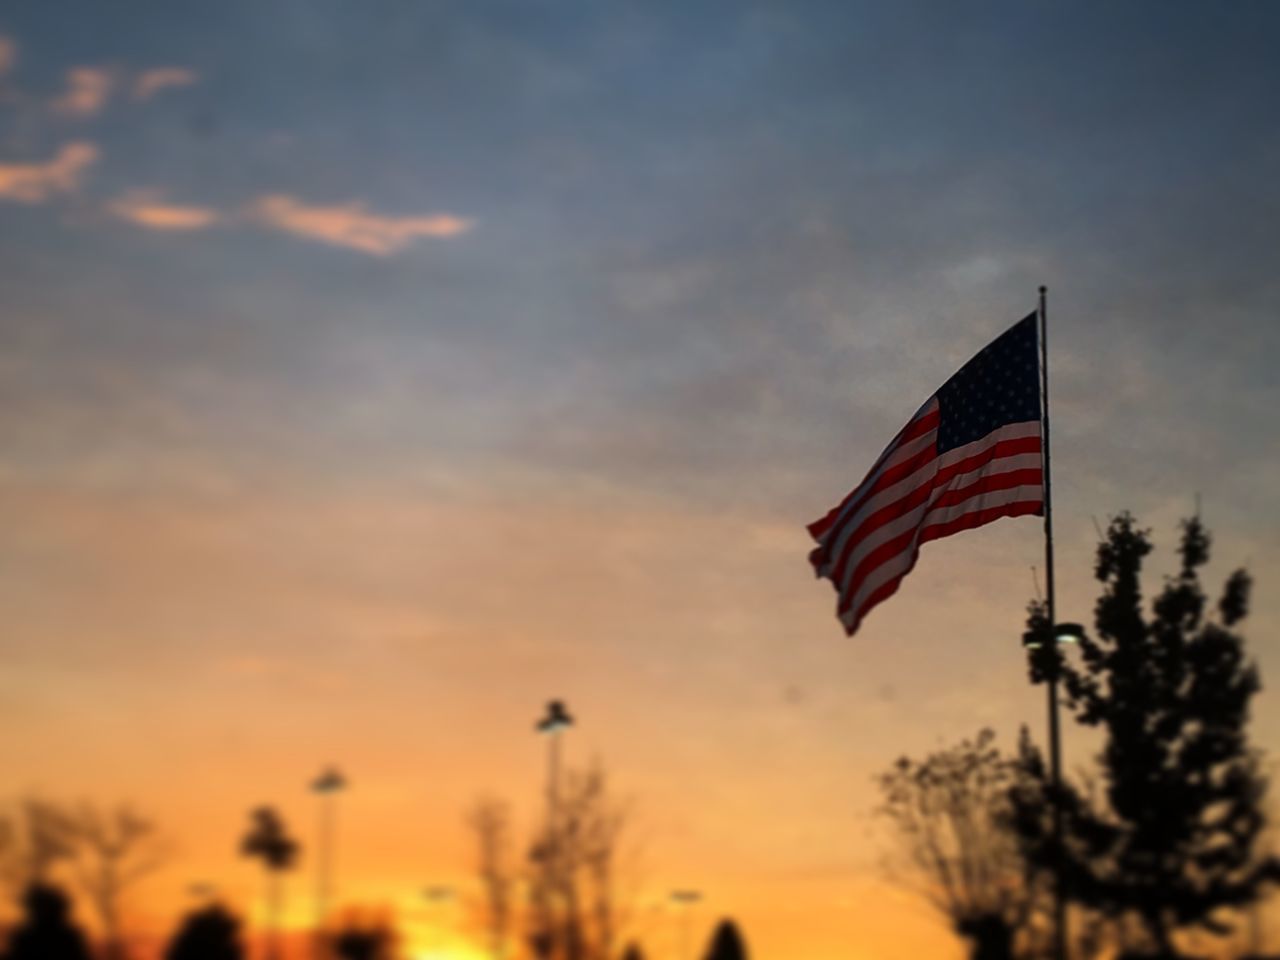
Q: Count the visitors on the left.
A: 0